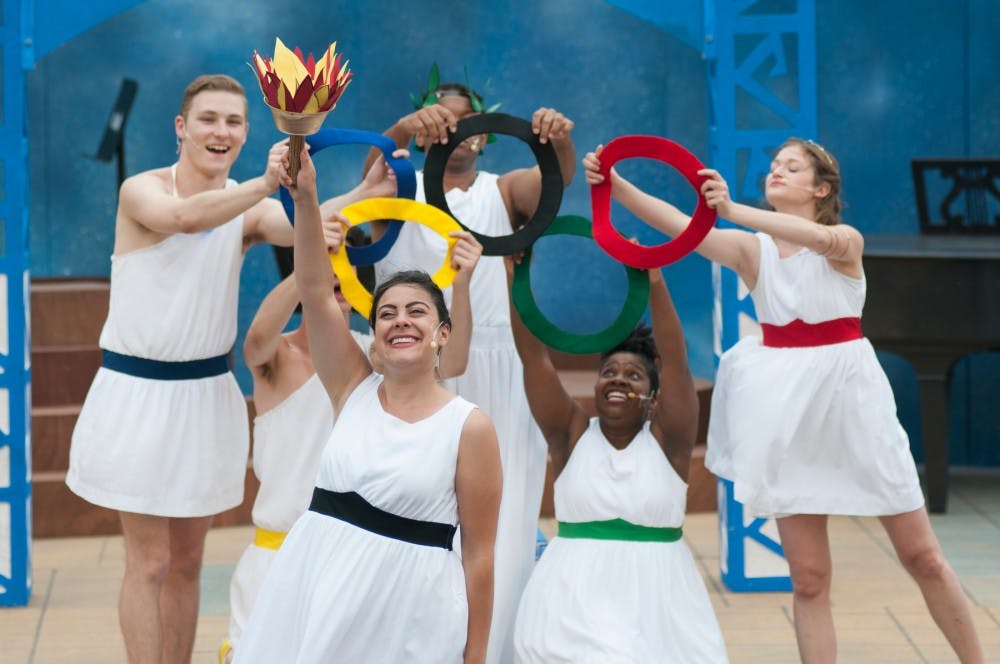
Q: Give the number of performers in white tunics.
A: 6